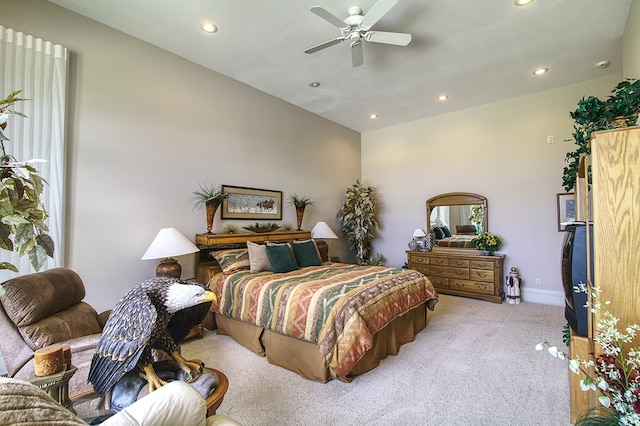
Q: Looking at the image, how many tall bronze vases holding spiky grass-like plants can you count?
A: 2